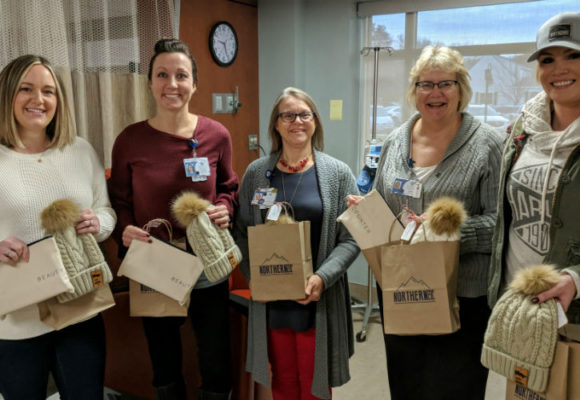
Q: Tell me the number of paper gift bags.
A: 5